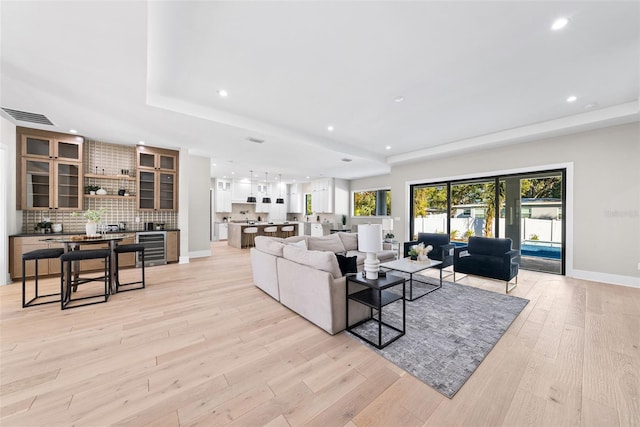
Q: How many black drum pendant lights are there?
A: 3